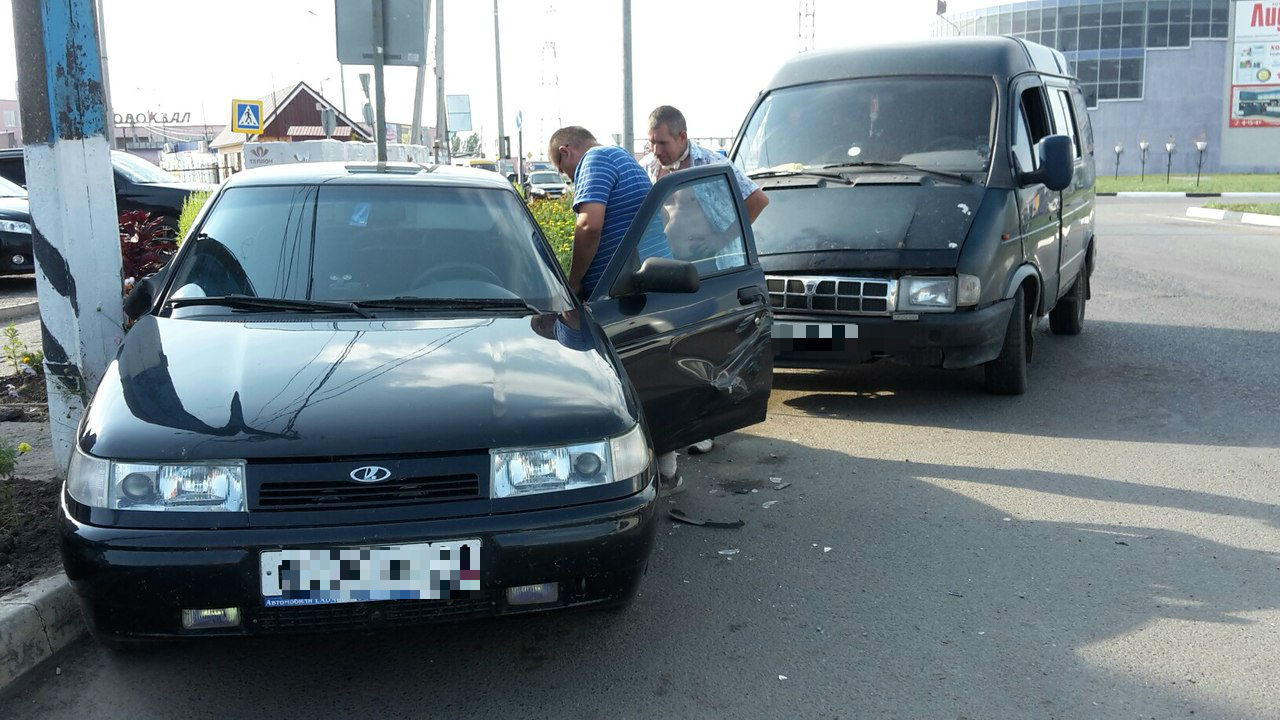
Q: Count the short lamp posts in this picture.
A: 4